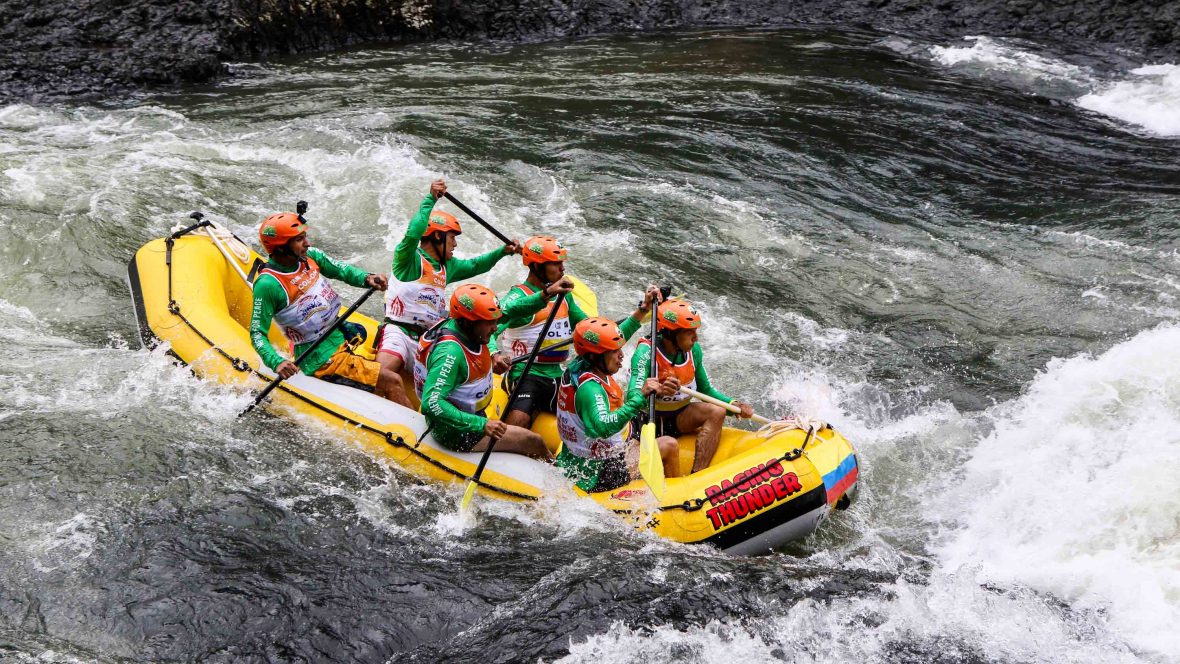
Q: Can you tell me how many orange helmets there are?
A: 6